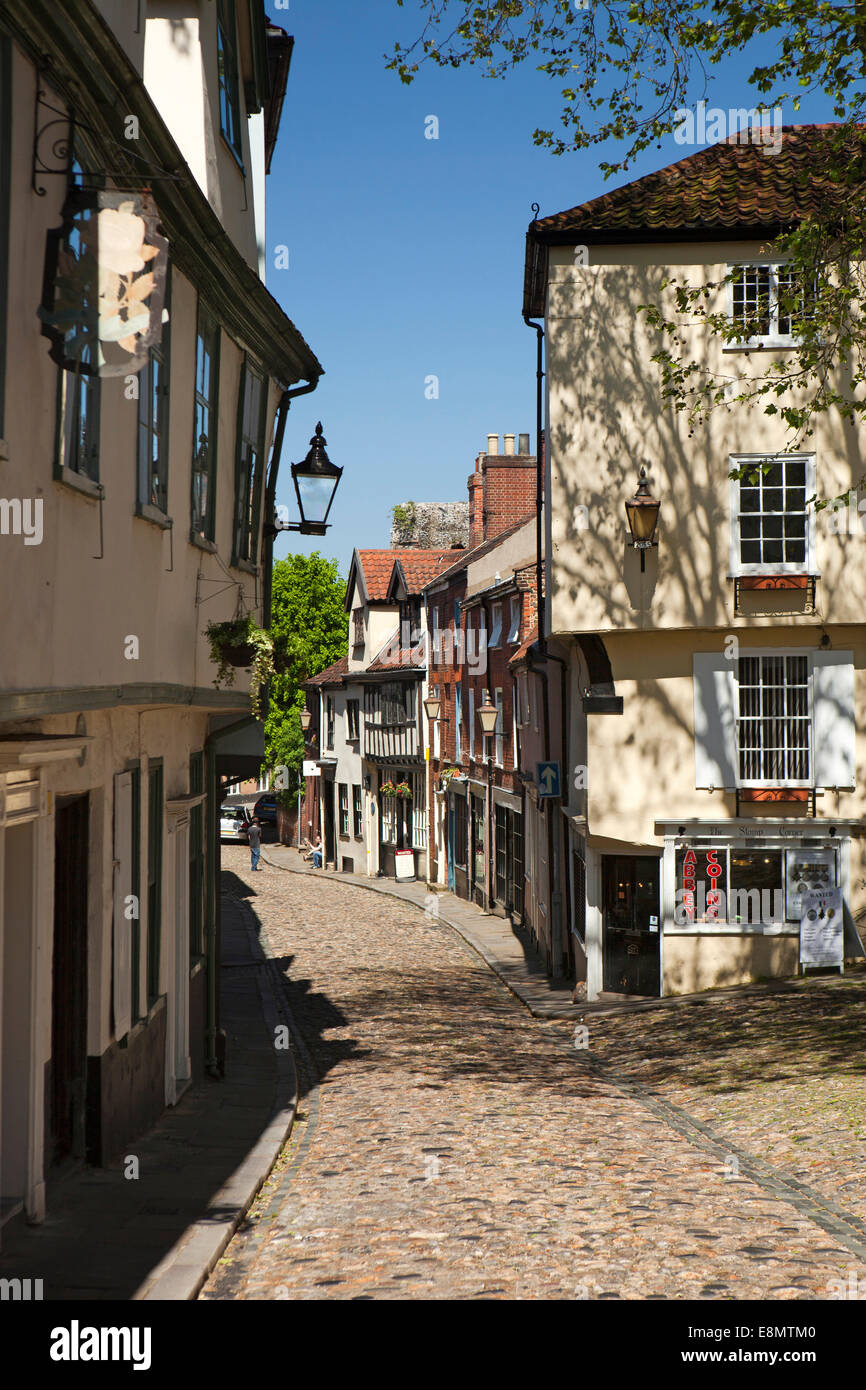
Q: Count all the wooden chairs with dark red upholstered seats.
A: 0